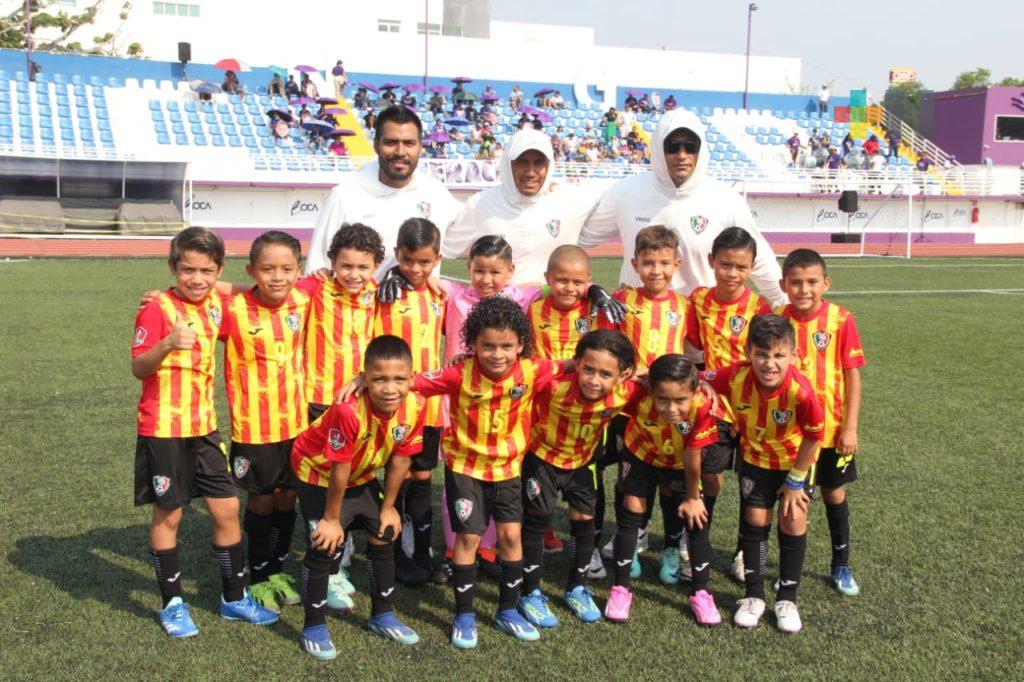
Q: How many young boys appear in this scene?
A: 14